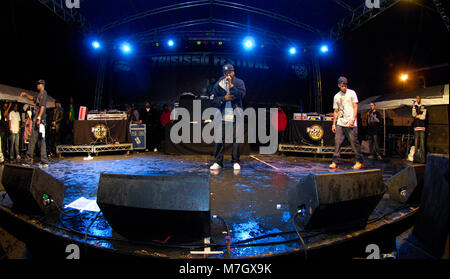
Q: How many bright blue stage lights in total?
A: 6